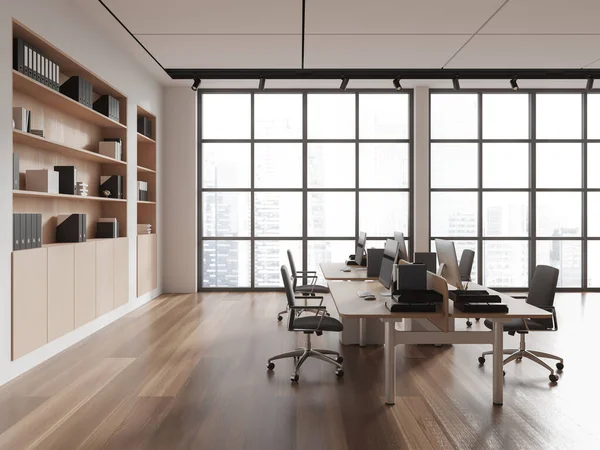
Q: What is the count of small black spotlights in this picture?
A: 7